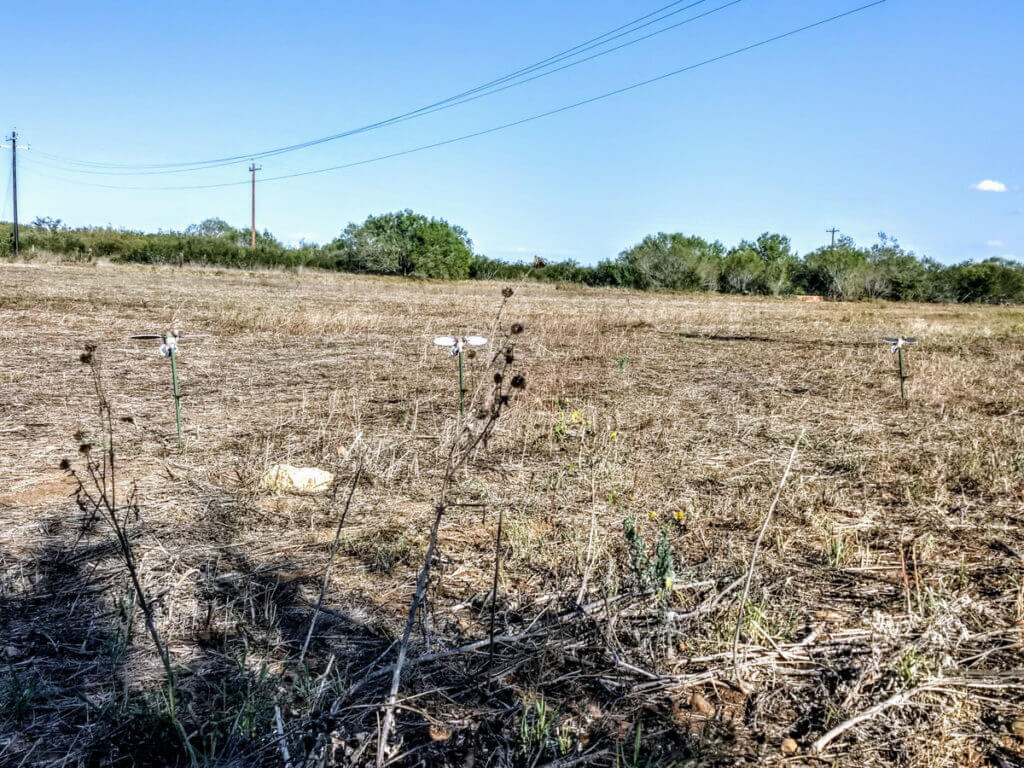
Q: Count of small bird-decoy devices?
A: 3